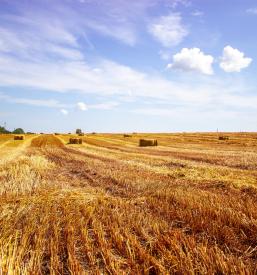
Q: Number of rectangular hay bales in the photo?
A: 6